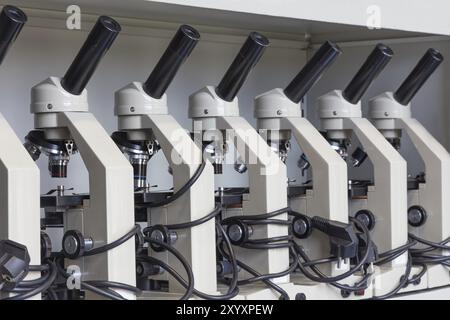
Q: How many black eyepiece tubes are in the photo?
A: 7